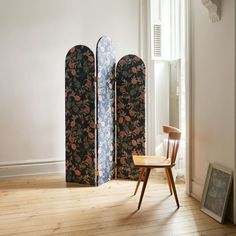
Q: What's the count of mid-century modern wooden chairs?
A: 1